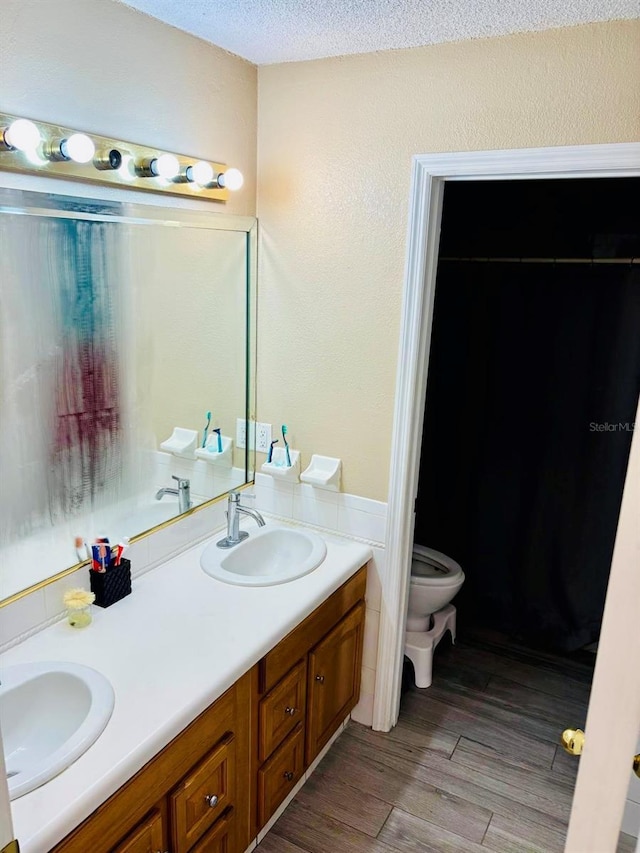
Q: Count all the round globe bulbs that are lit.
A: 5